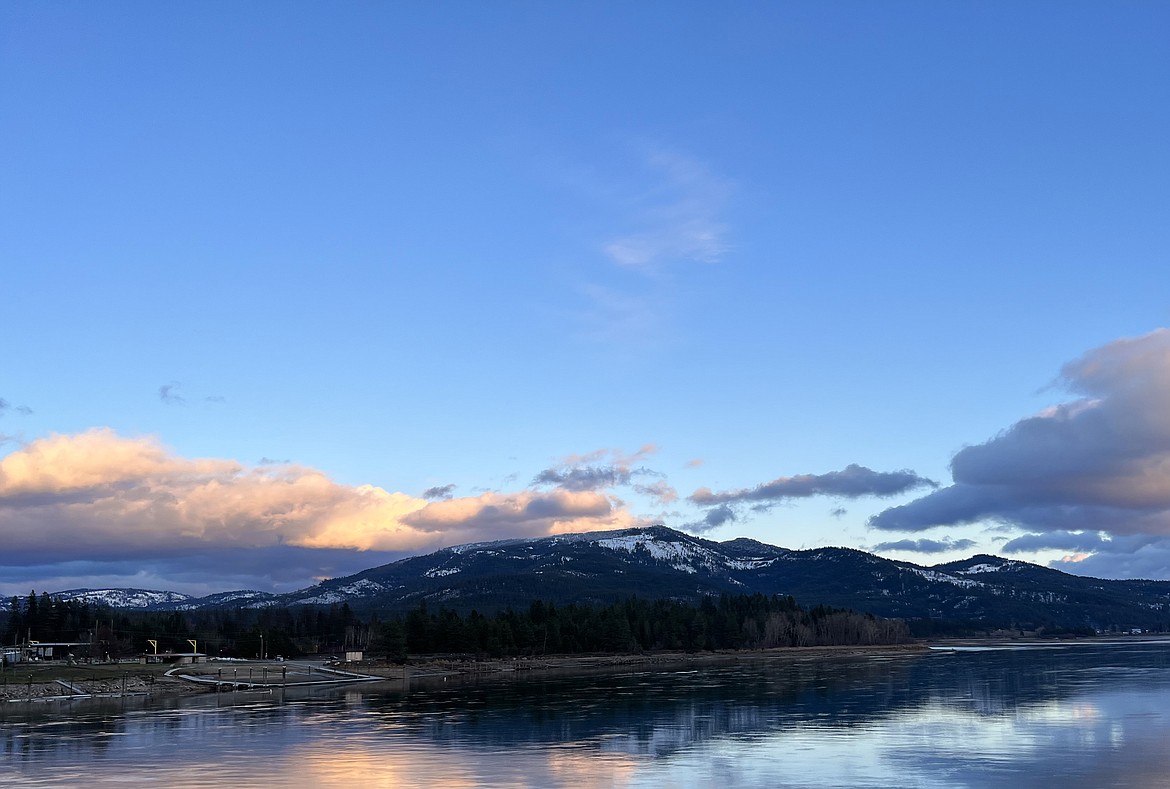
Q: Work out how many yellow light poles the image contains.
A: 2